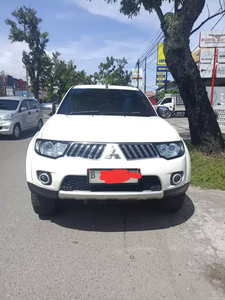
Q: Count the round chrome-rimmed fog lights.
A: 2